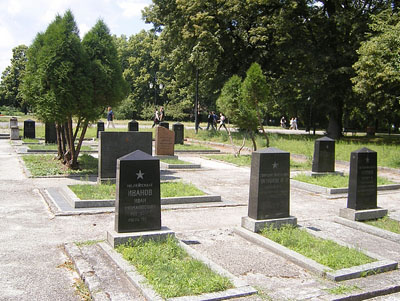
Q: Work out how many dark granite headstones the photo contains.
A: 11